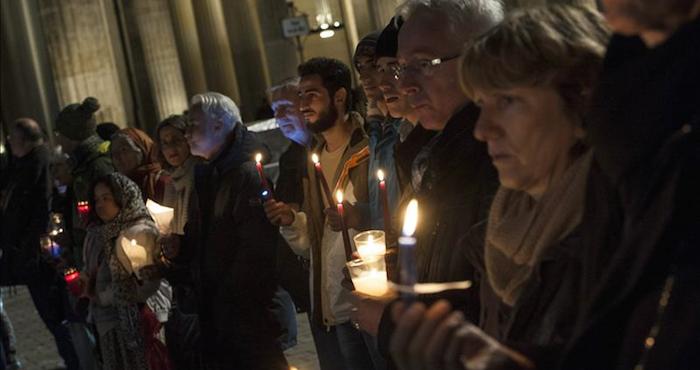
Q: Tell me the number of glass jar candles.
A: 2